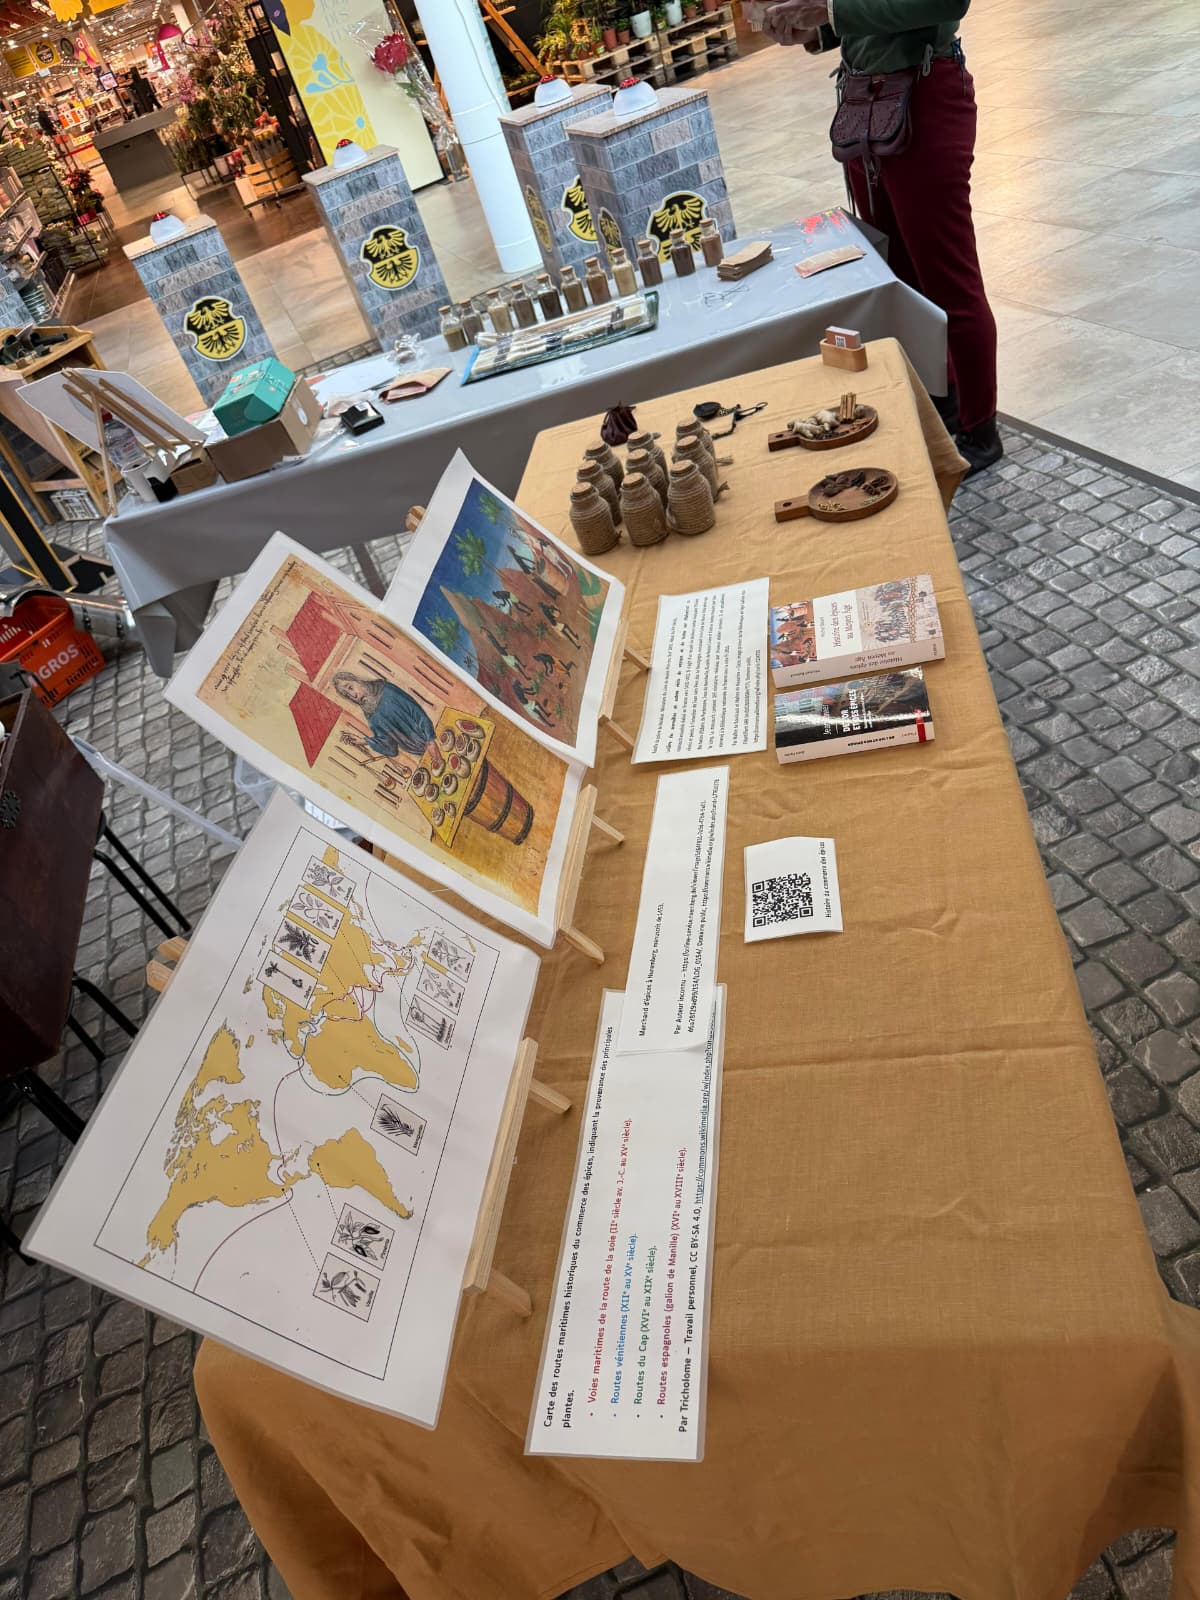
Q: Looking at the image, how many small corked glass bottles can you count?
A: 11